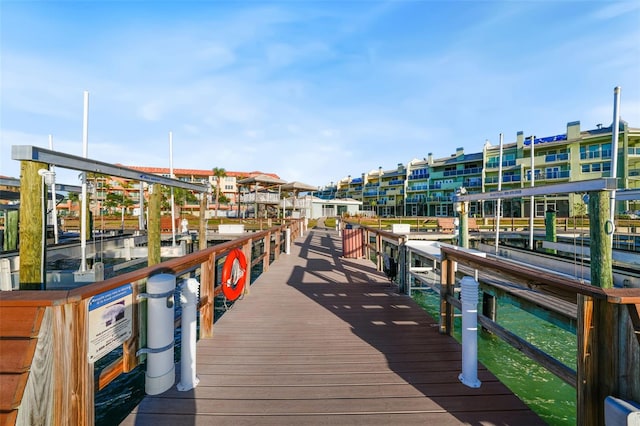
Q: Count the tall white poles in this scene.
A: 6